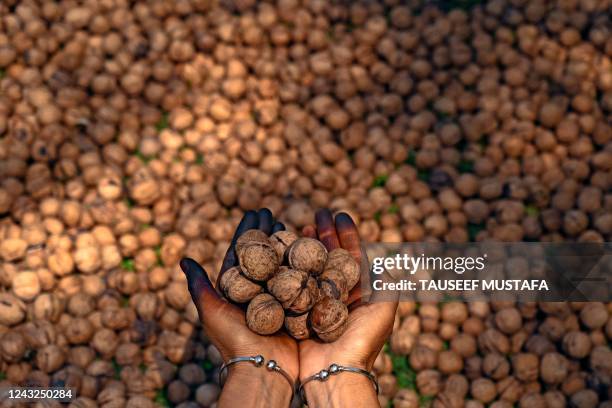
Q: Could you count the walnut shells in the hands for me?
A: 11